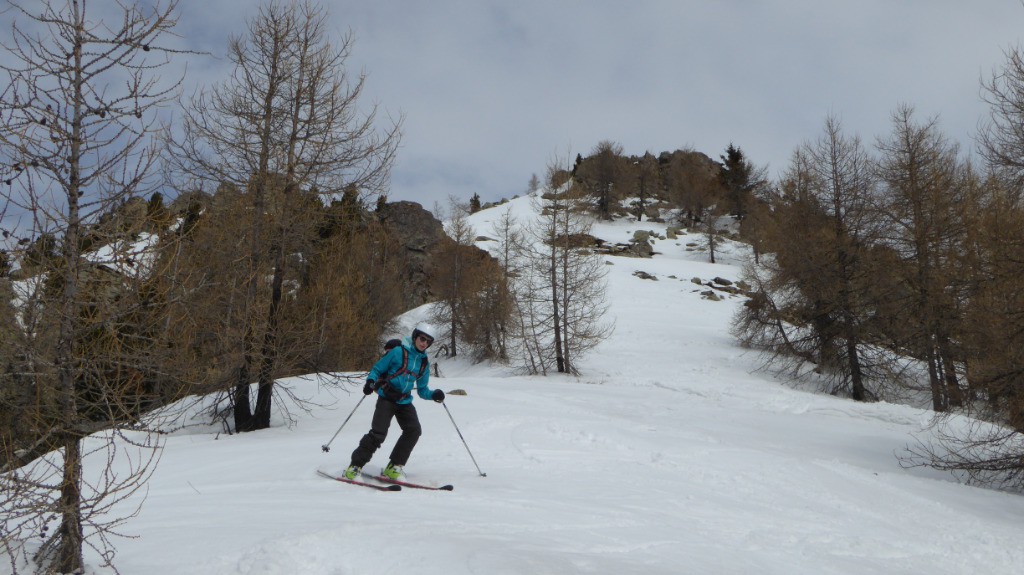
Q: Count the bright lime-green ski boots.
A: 2